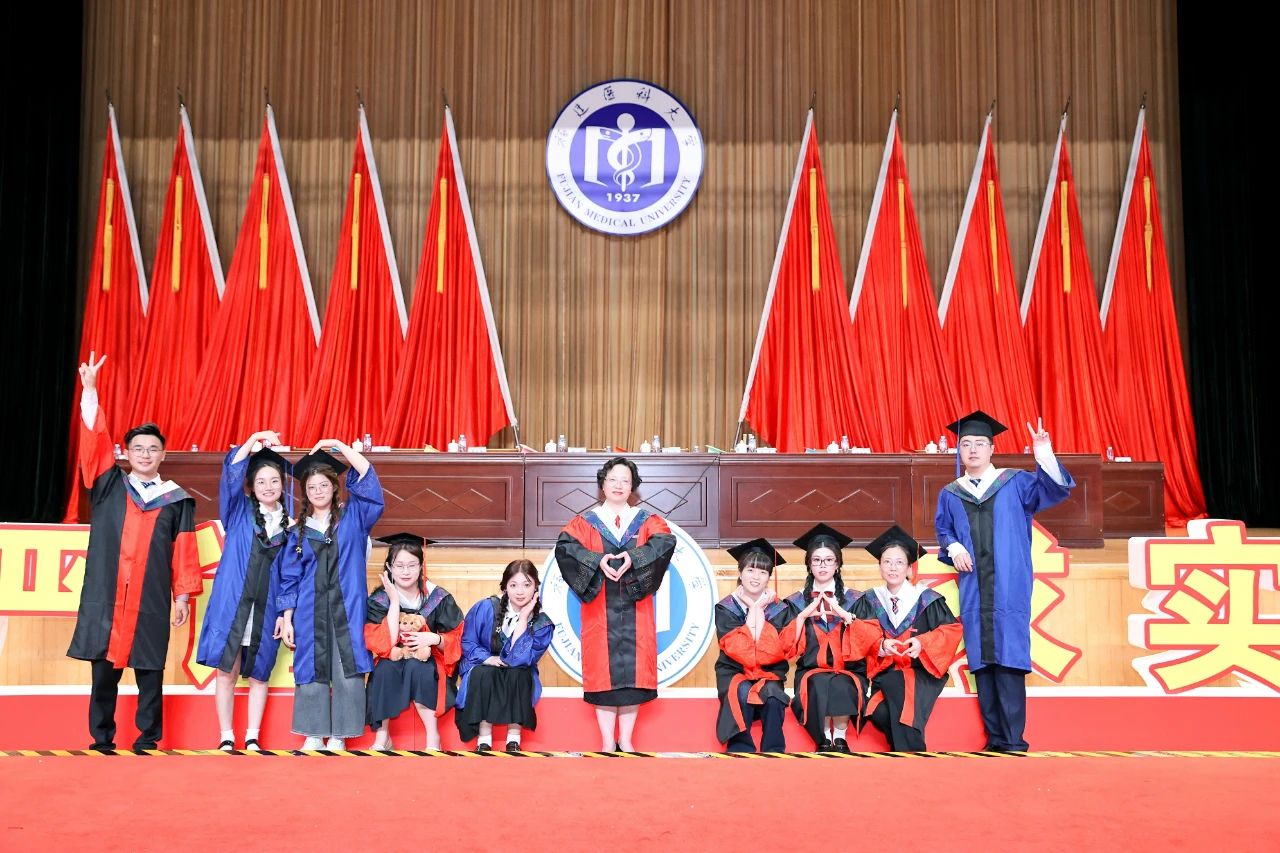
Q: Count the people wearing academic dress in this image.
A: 10